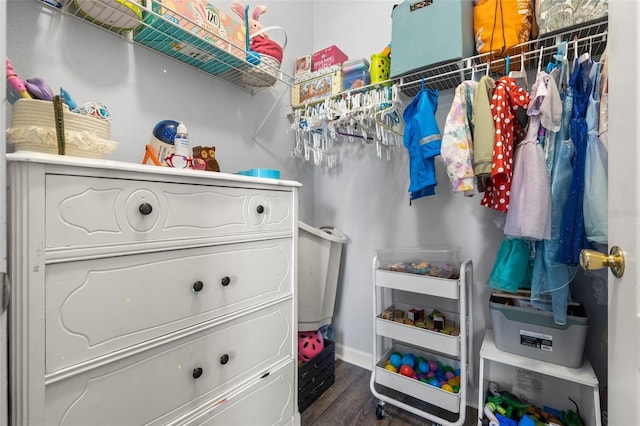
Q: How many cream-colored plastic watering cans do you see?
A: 0